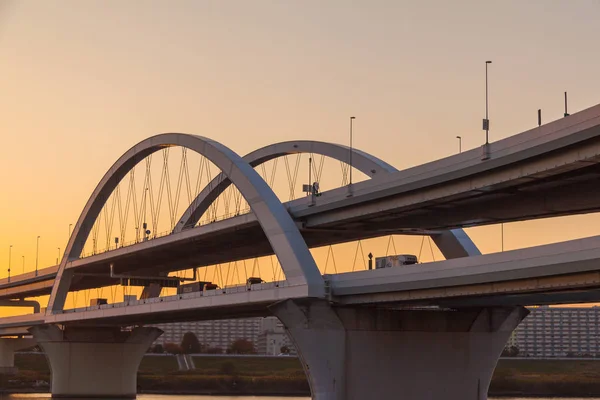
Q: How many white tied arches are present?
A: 2